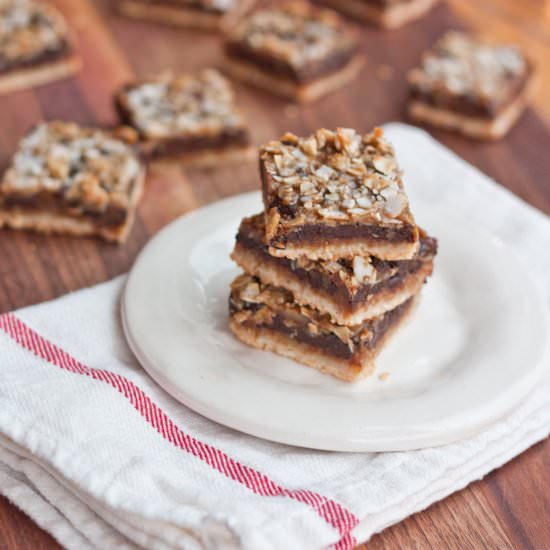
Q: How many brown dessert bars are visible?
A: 10